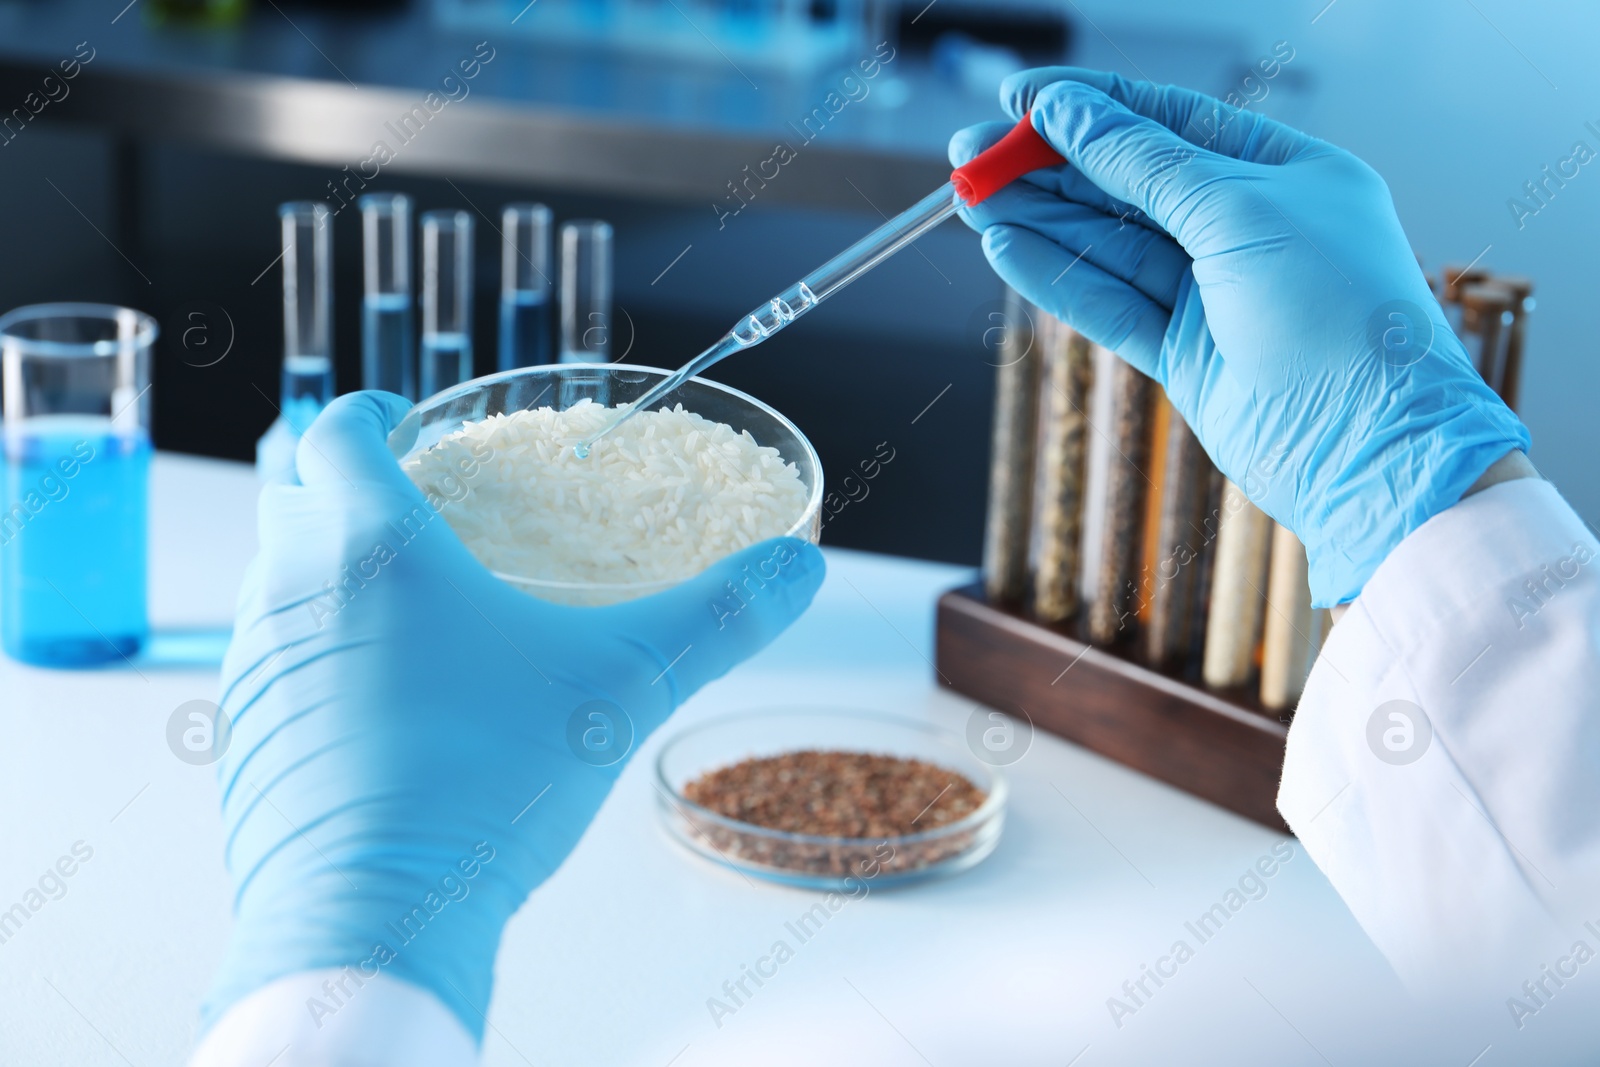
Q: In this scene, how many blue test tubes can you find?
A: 5